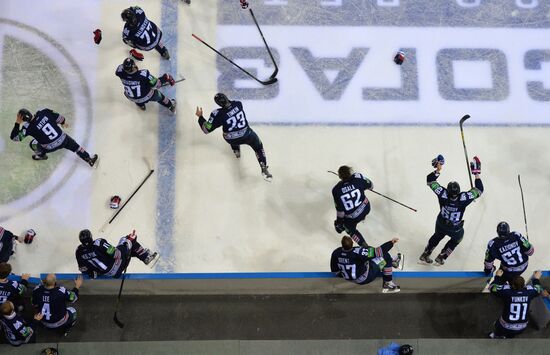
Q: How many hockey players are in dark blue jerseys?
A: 14